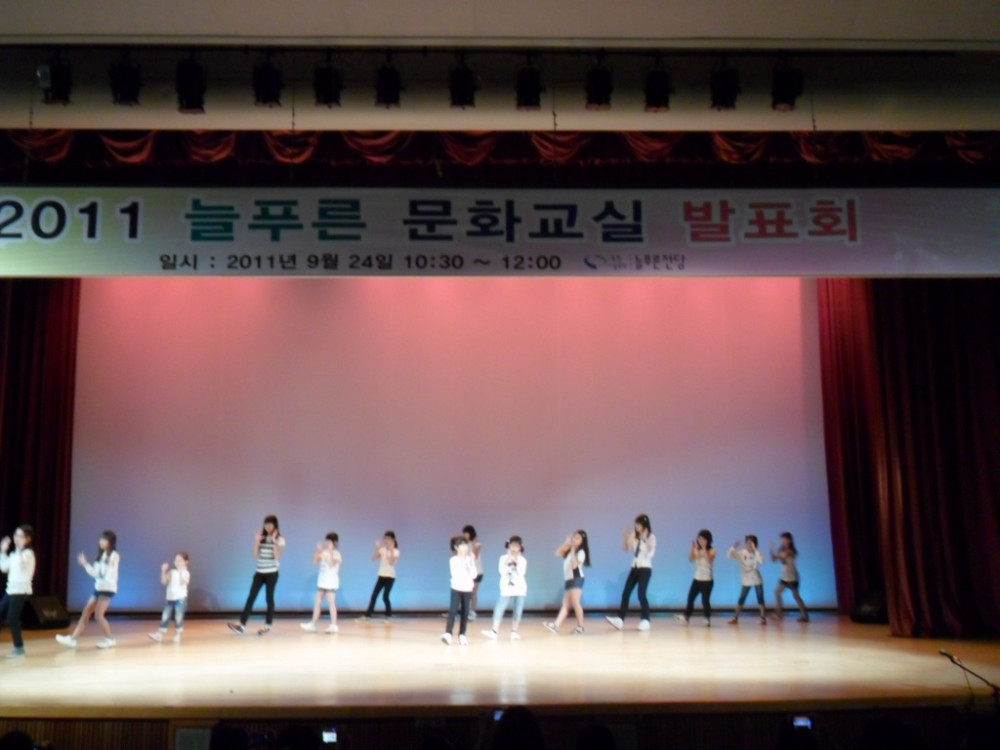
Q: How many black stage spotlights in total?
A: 12